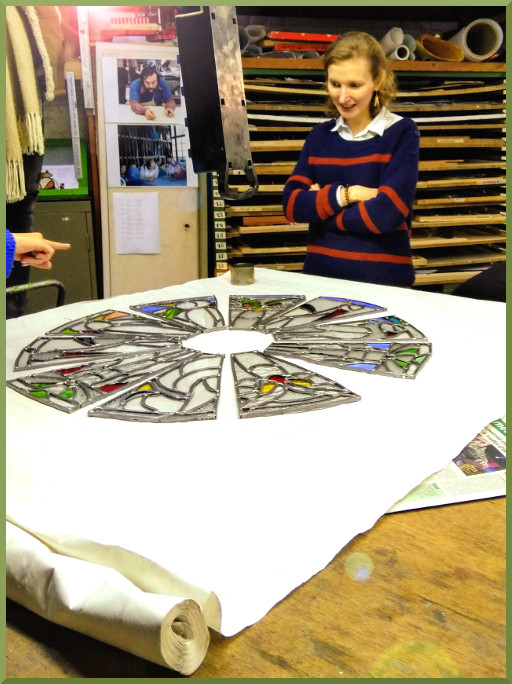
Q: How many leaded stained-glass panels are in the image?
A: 10